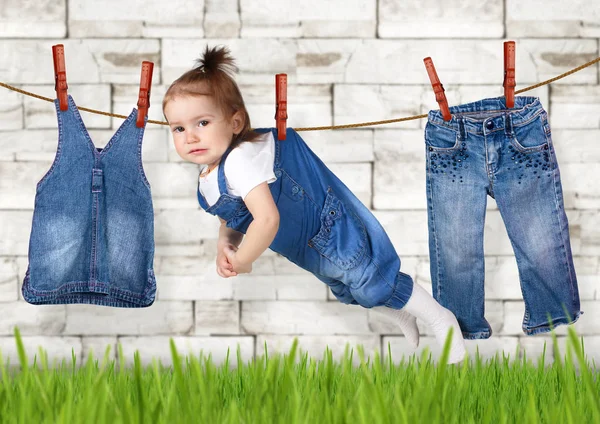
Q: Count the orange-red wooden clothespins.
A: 5